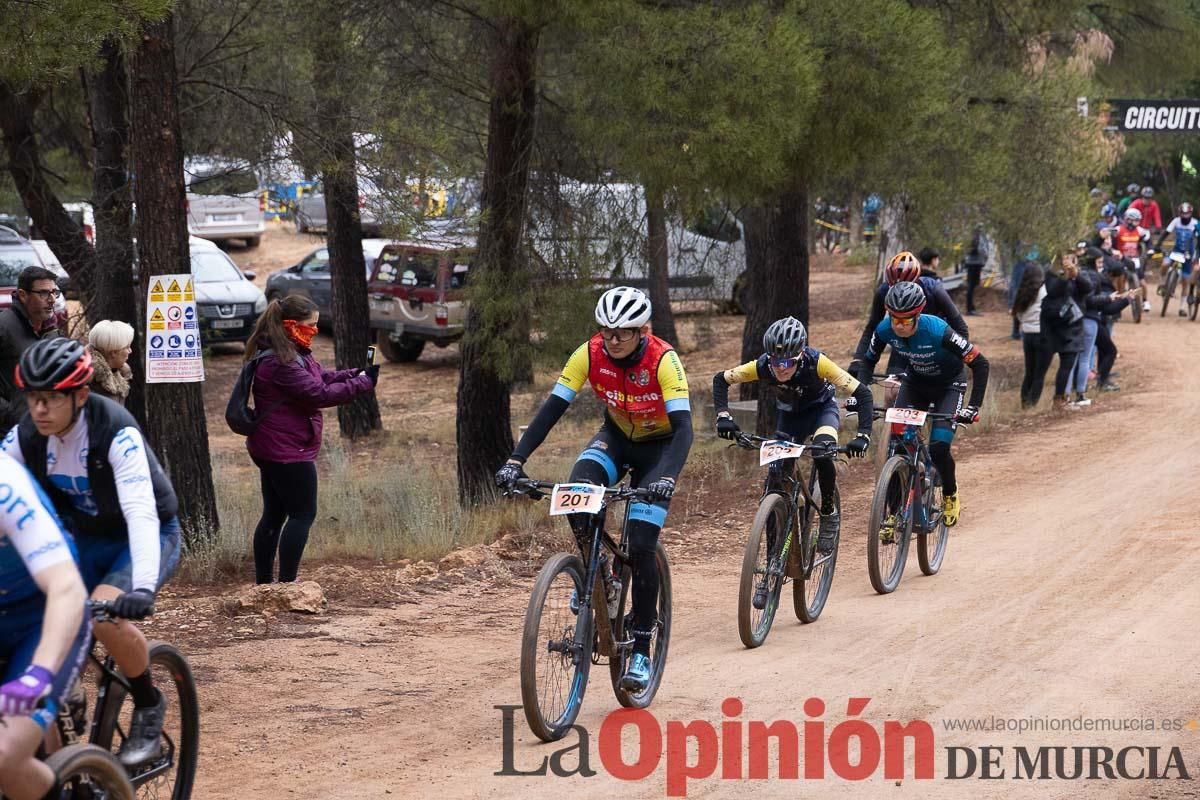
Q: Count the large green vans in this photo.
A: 0